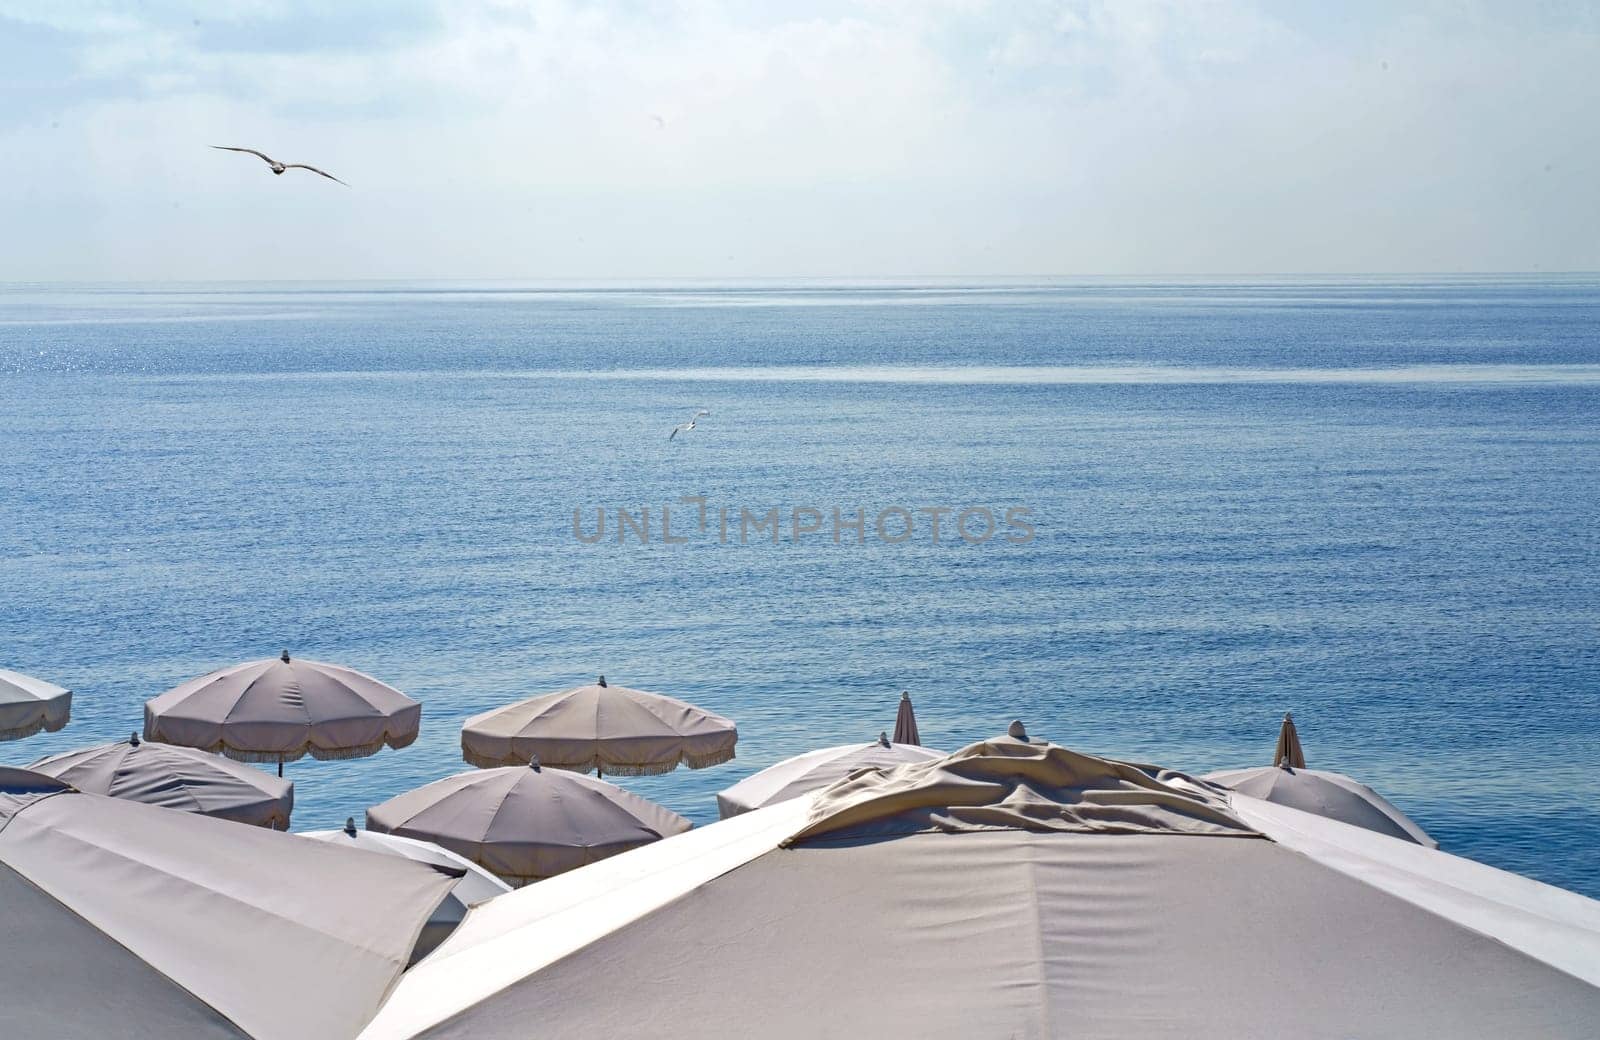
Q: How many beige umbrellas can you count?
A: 12